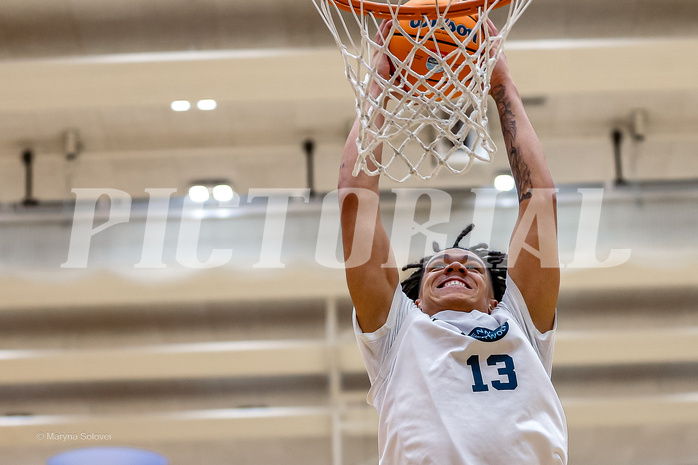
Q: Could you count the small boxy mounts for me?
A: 2